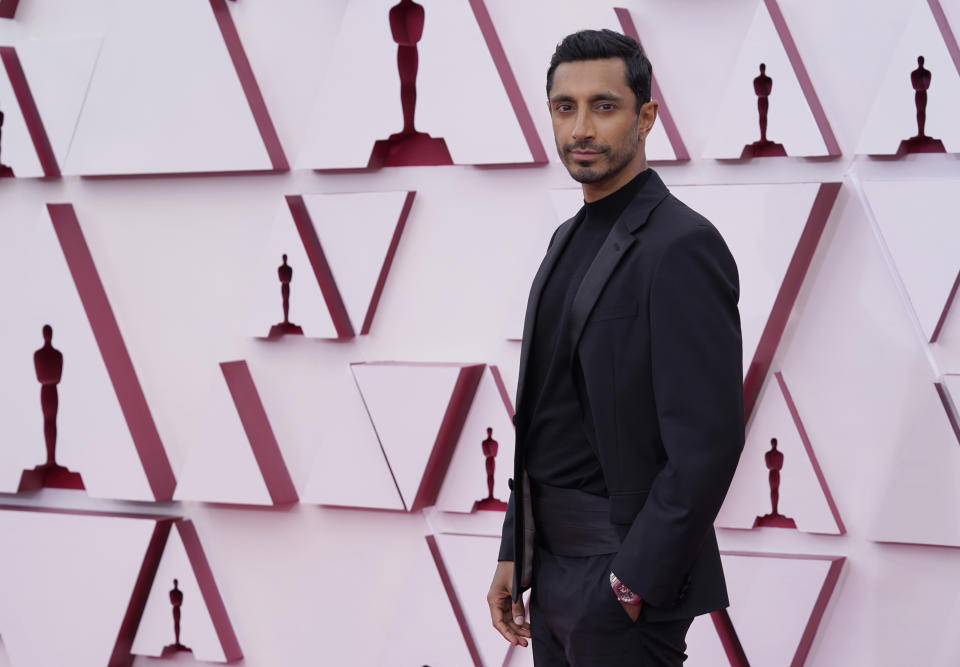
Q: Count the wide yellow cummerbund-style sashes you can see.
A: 0